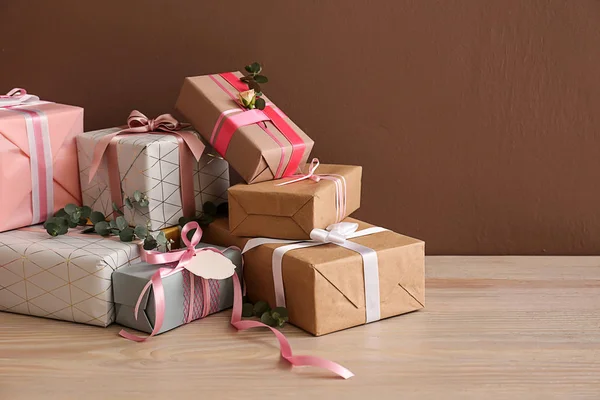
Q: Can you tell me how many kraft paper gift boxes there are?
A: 3